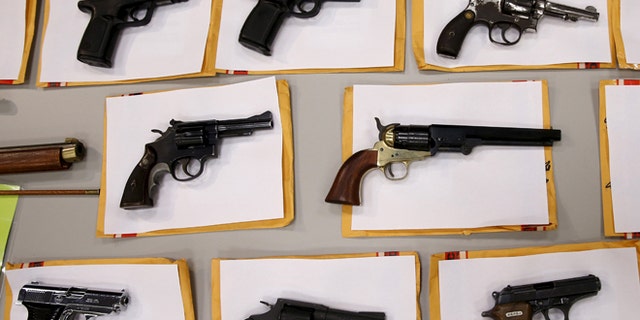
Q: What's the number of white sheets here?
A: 11